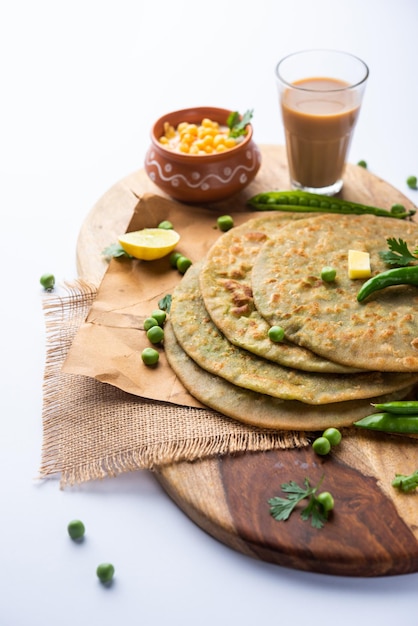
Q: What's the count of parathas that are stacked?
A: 4